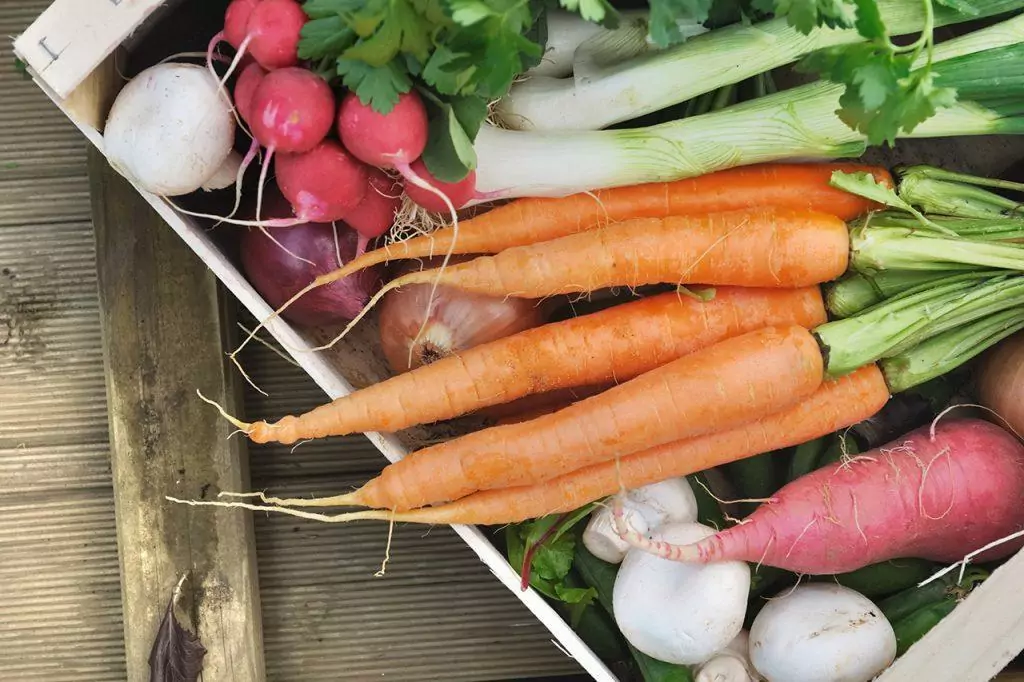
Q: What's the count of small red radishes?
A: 8